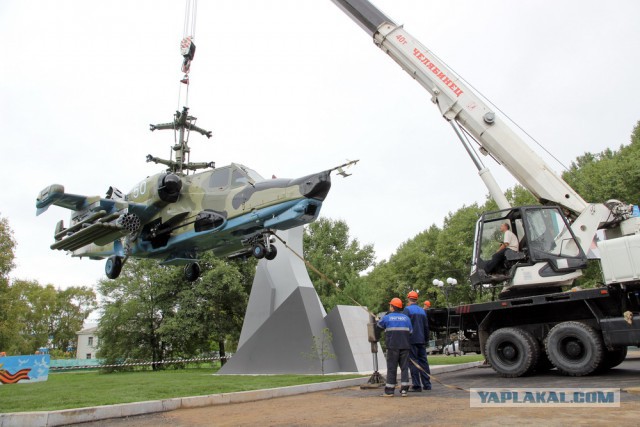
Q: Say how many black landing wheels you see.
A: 4